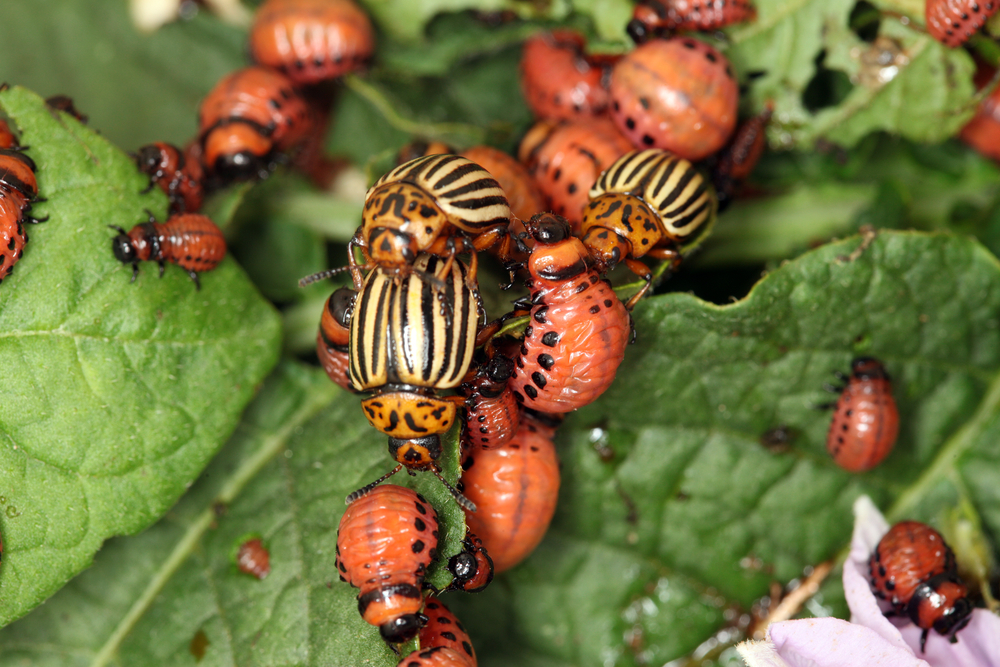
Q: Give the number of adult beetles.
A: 3